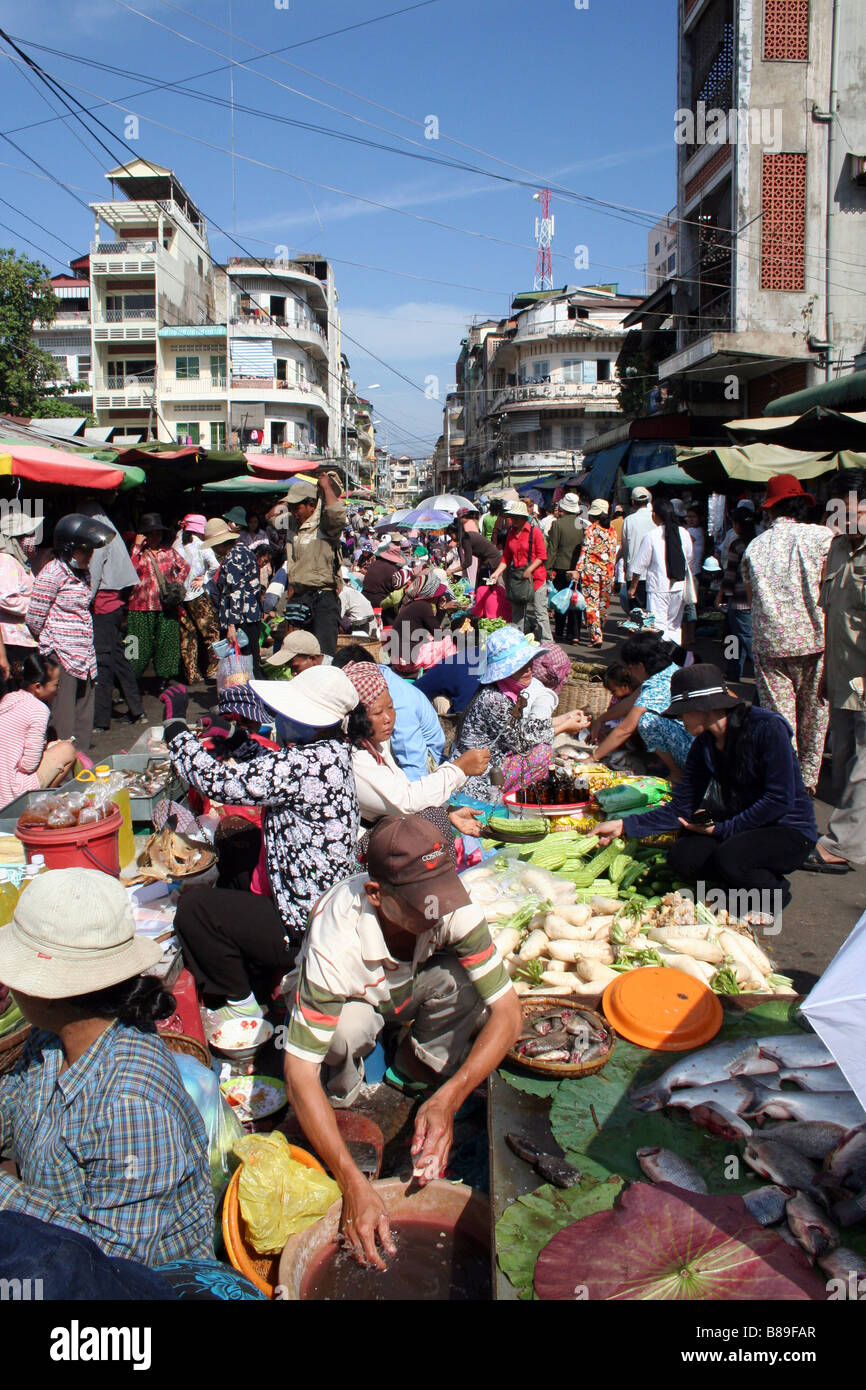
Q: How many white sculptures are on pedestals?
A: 0